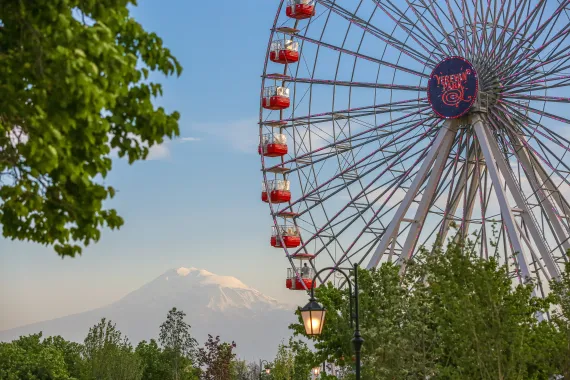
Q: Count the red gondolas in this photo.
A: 7